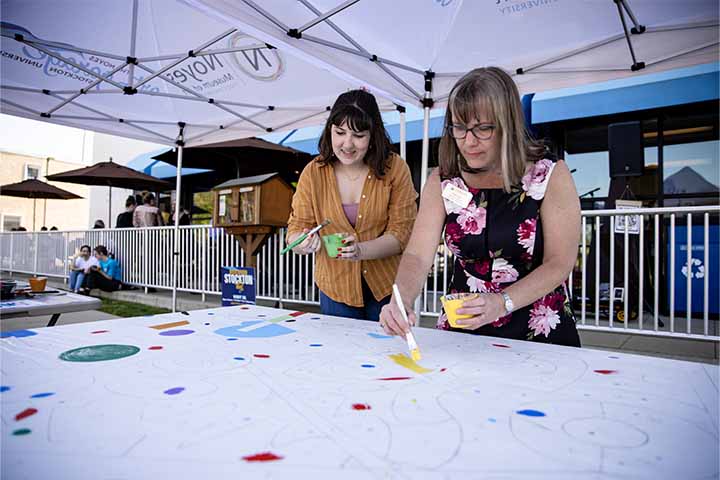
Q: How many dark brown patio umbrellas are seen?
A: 3